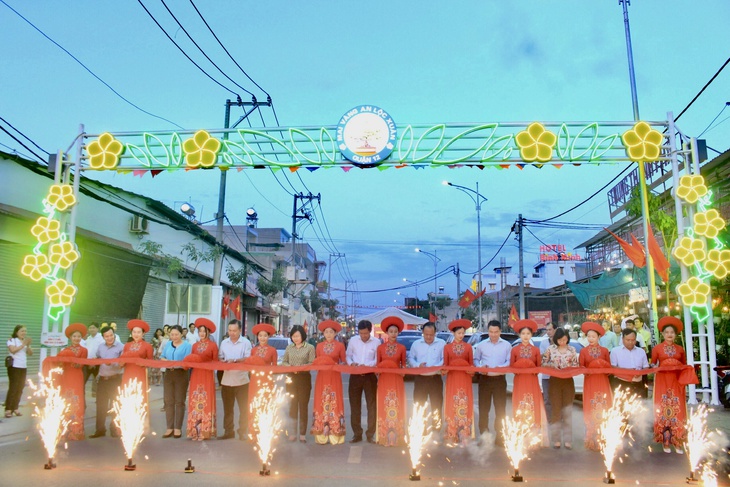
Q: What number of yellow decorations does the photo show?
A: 14